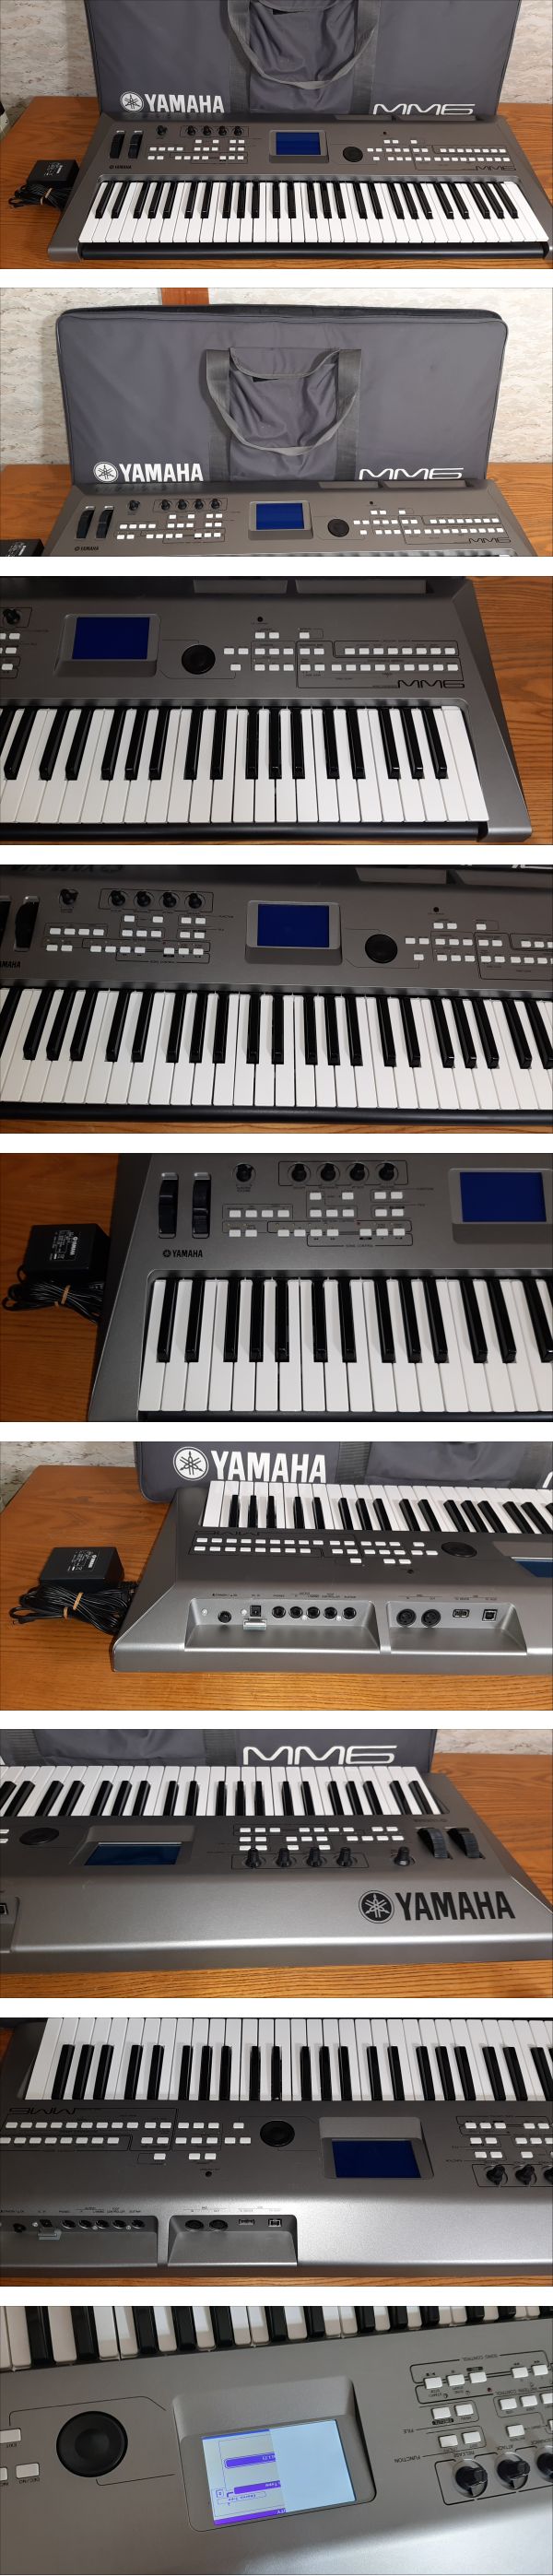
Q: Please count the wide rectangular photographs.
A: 9